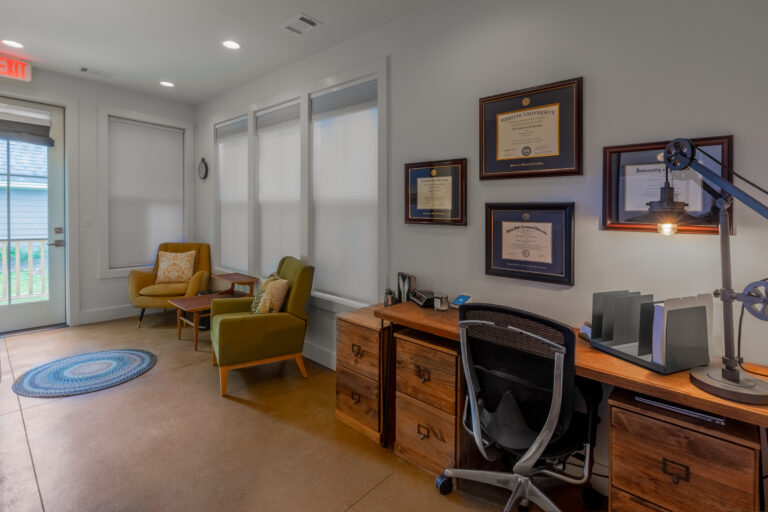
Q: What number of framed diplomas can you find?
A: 4